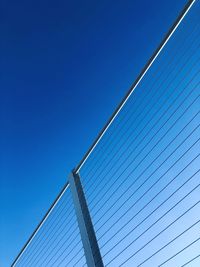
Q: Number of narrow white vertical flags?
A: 0